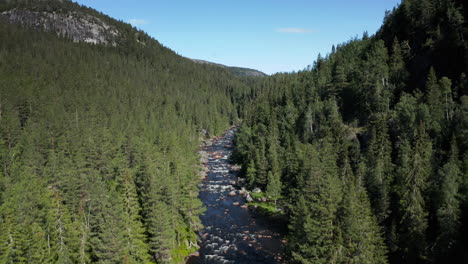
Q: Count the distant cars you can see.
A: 0